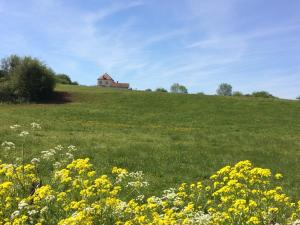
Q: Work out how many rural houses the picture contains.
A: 1